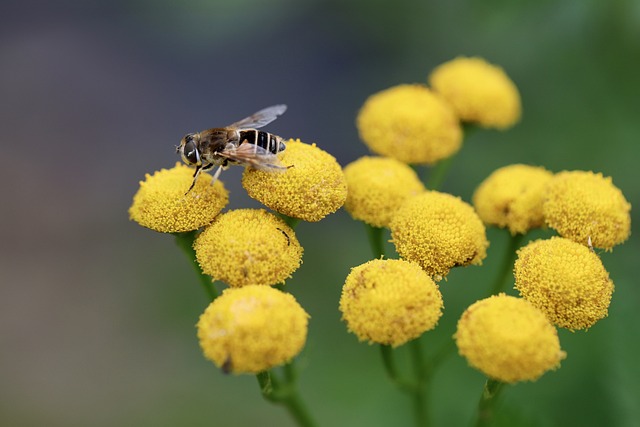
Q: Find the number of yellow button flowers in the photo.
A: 13